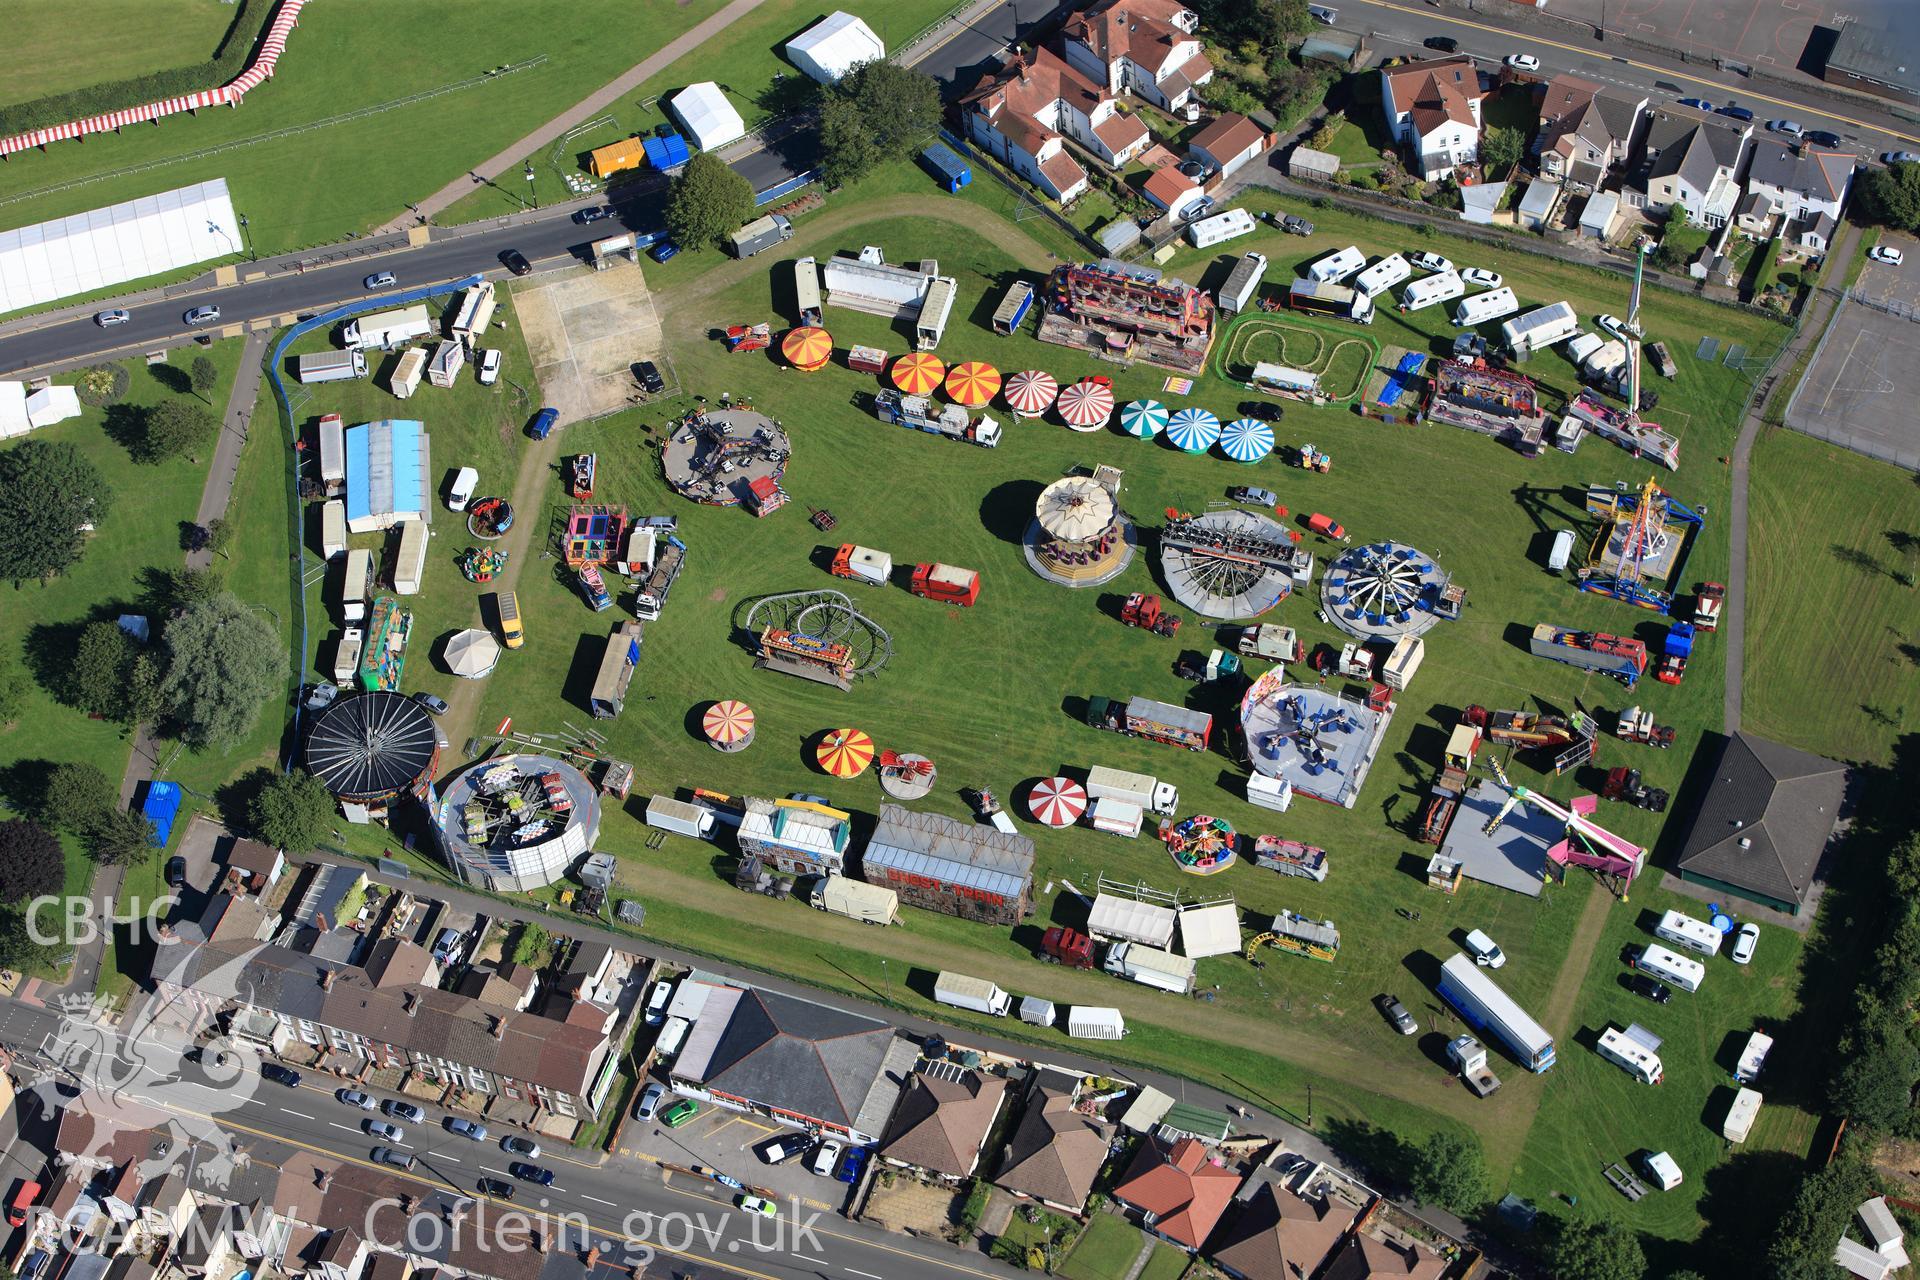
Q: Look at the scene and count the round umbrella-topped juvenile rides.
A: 11